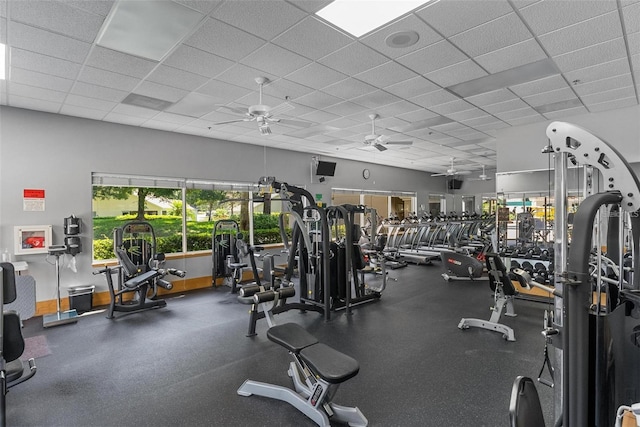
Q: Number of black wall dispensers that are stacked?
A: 2